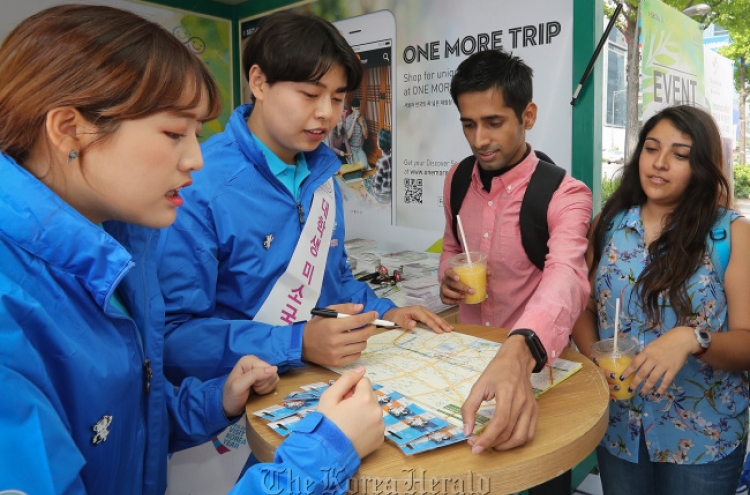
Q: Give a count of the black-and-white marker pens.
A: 1